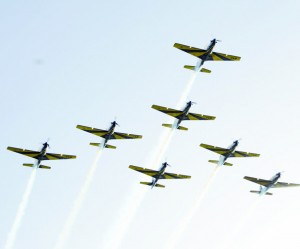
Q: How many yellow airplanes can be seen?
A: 7